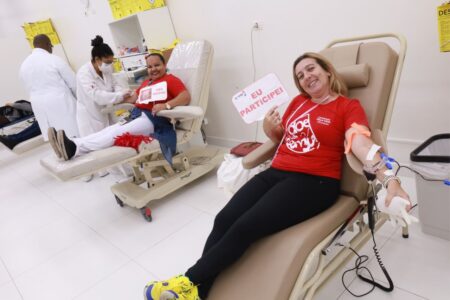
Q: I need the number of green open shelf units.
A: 0